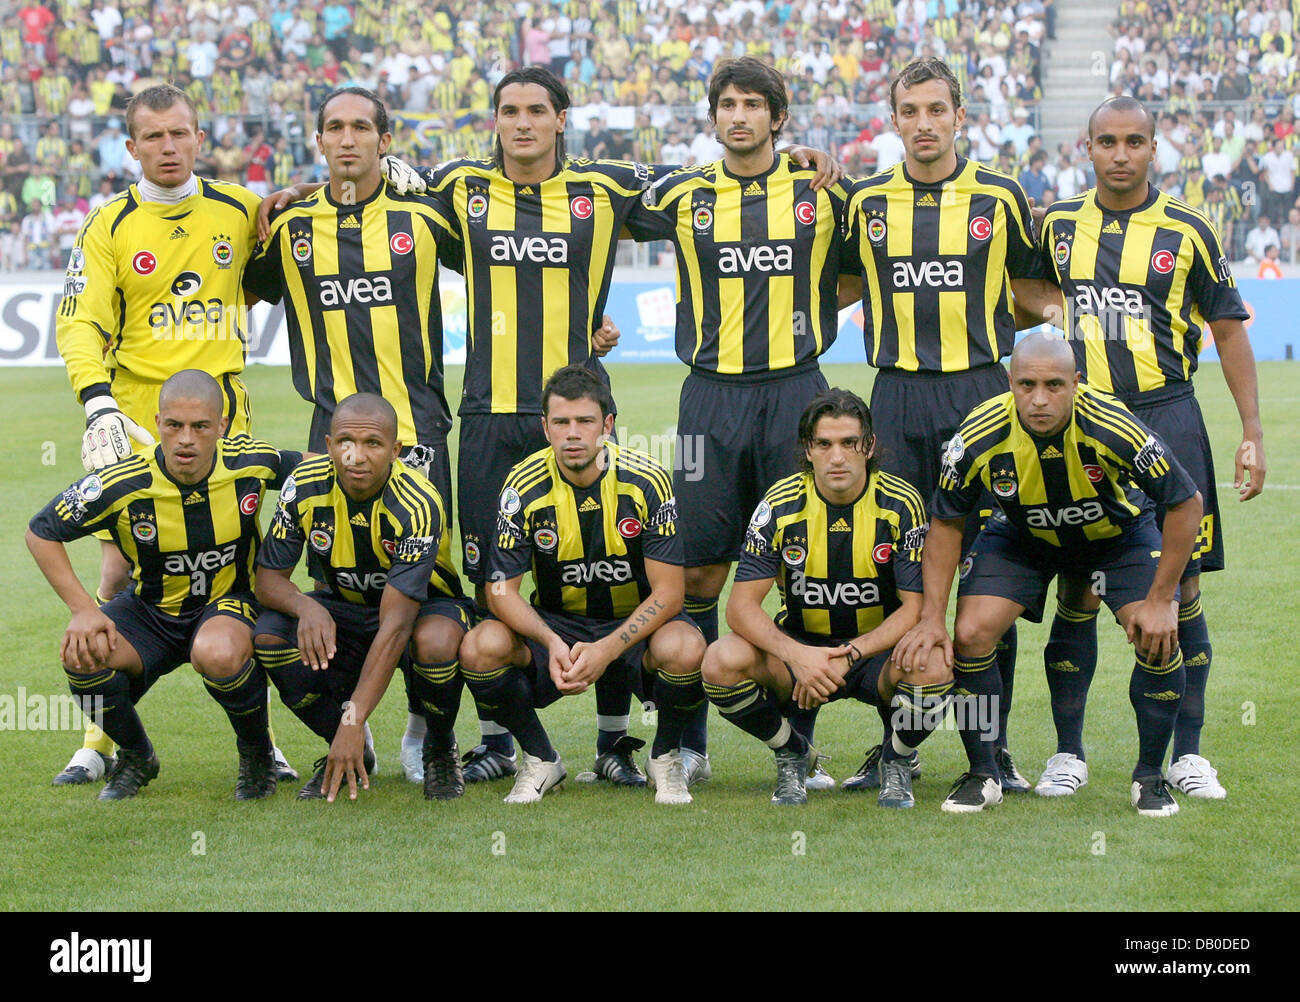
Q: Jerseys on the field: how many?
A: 11